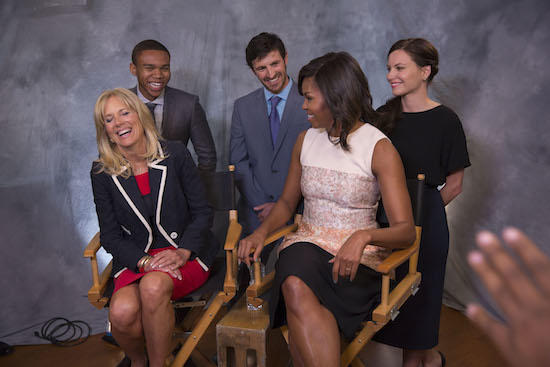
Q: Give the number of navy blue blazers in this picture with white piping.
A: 1